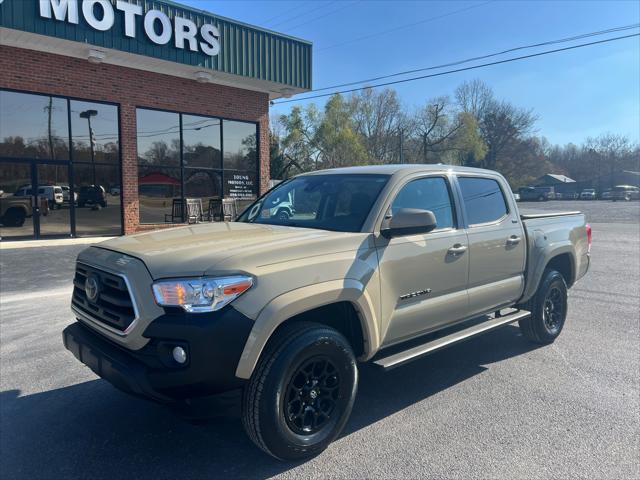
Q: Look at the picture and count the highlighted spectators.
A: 0